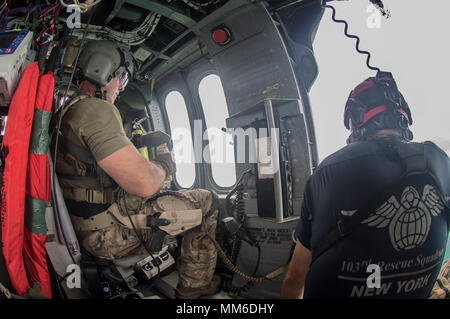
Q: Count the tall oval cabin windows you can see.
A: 2